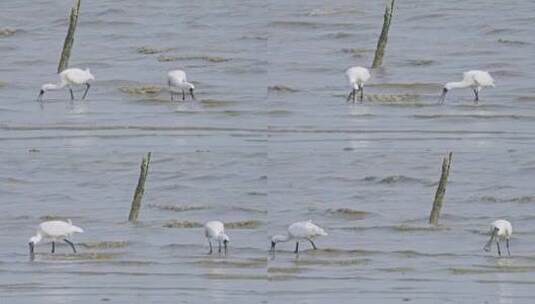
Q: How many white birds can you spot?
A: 8